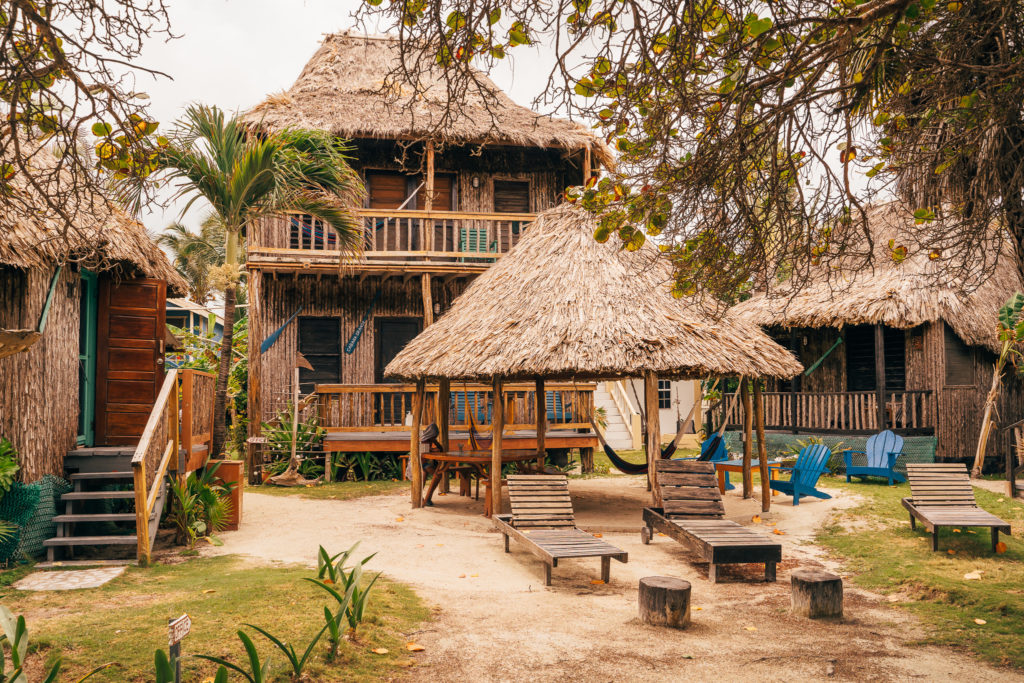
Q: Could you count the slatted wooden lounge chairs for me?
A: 3